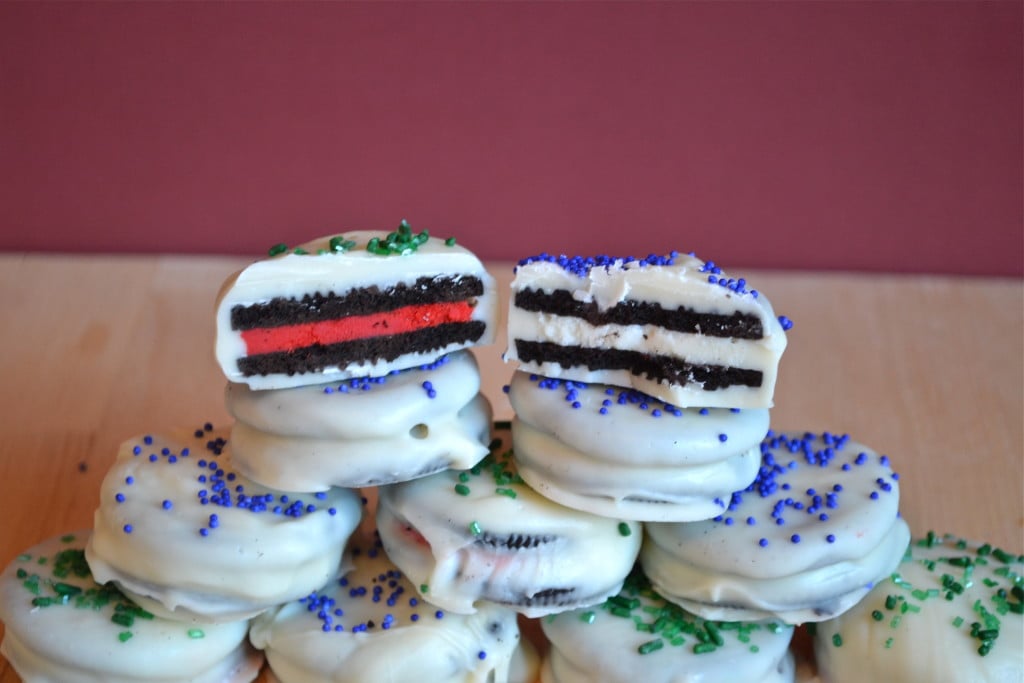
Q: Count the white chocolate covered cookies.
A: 11